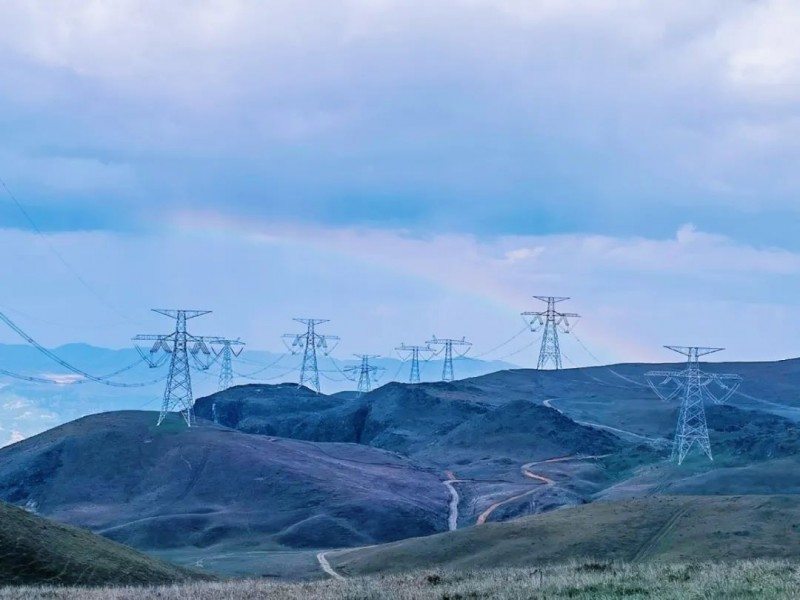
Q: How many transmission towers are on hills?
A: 8